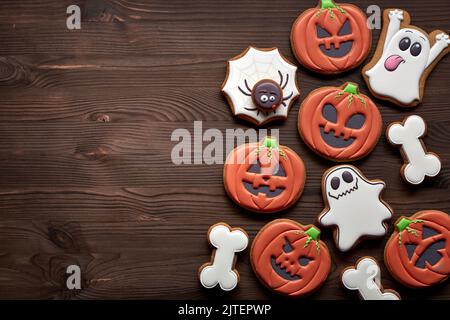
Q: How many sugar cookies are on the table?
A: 11